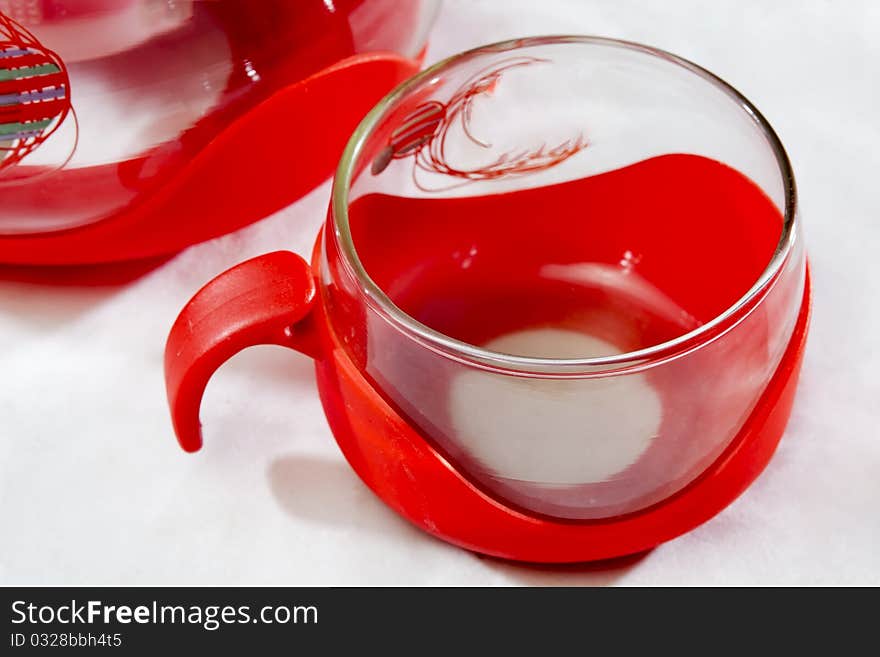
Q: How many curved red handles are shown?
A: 1